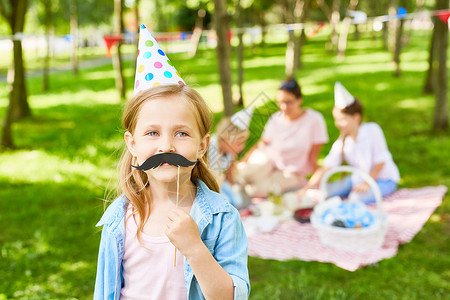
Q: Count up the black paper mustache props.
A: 1